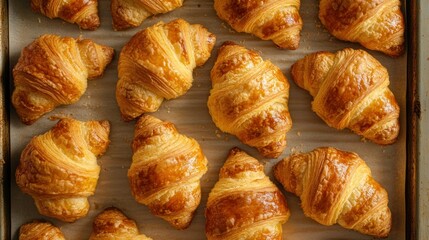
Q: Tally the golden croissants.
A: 14